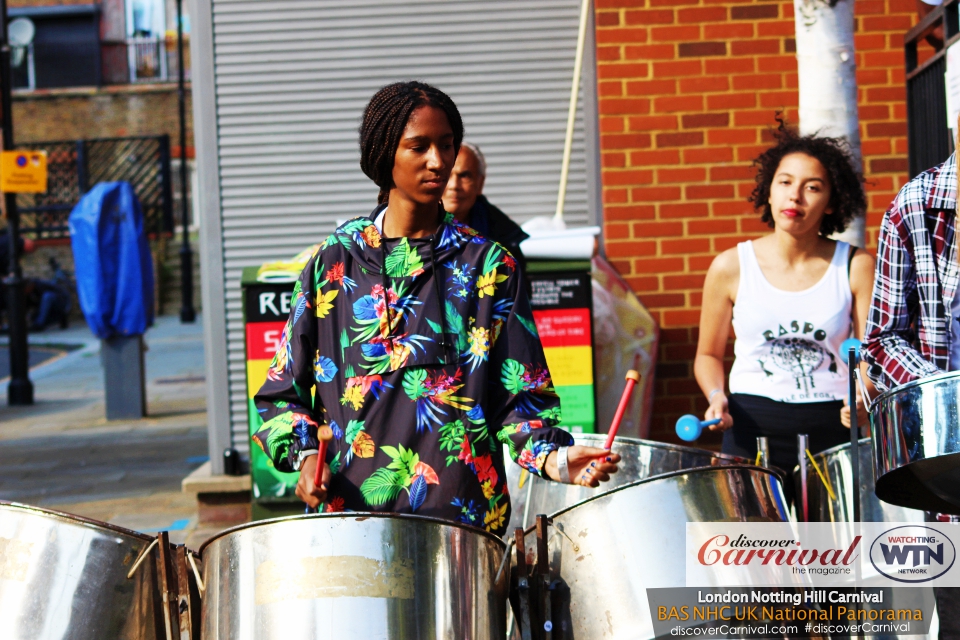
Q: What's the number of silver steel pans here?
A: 6